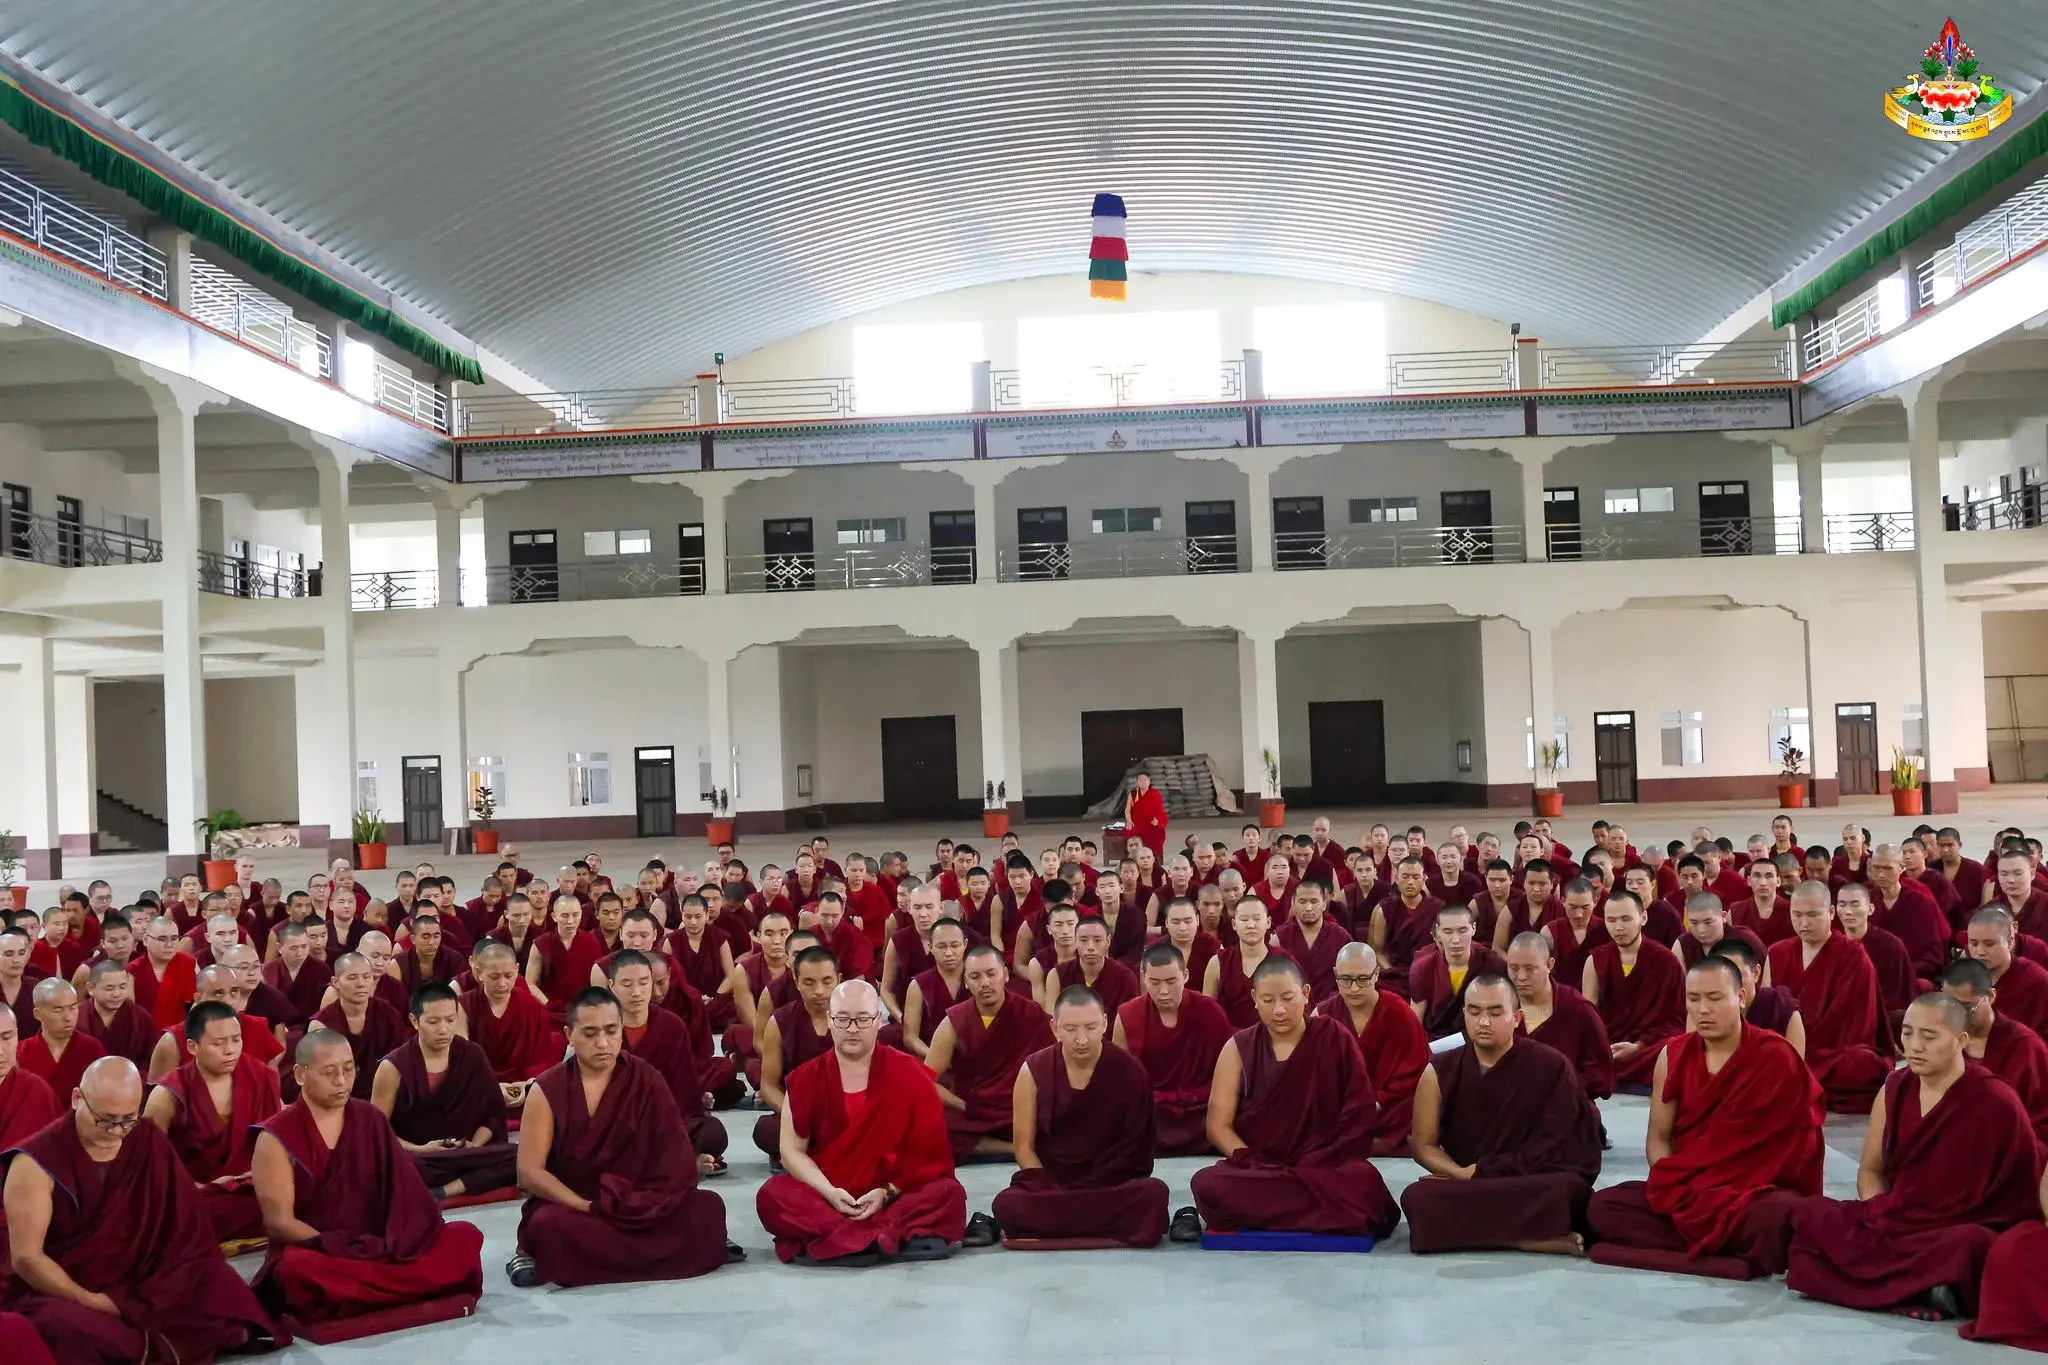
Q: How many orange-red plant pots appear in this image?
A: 10